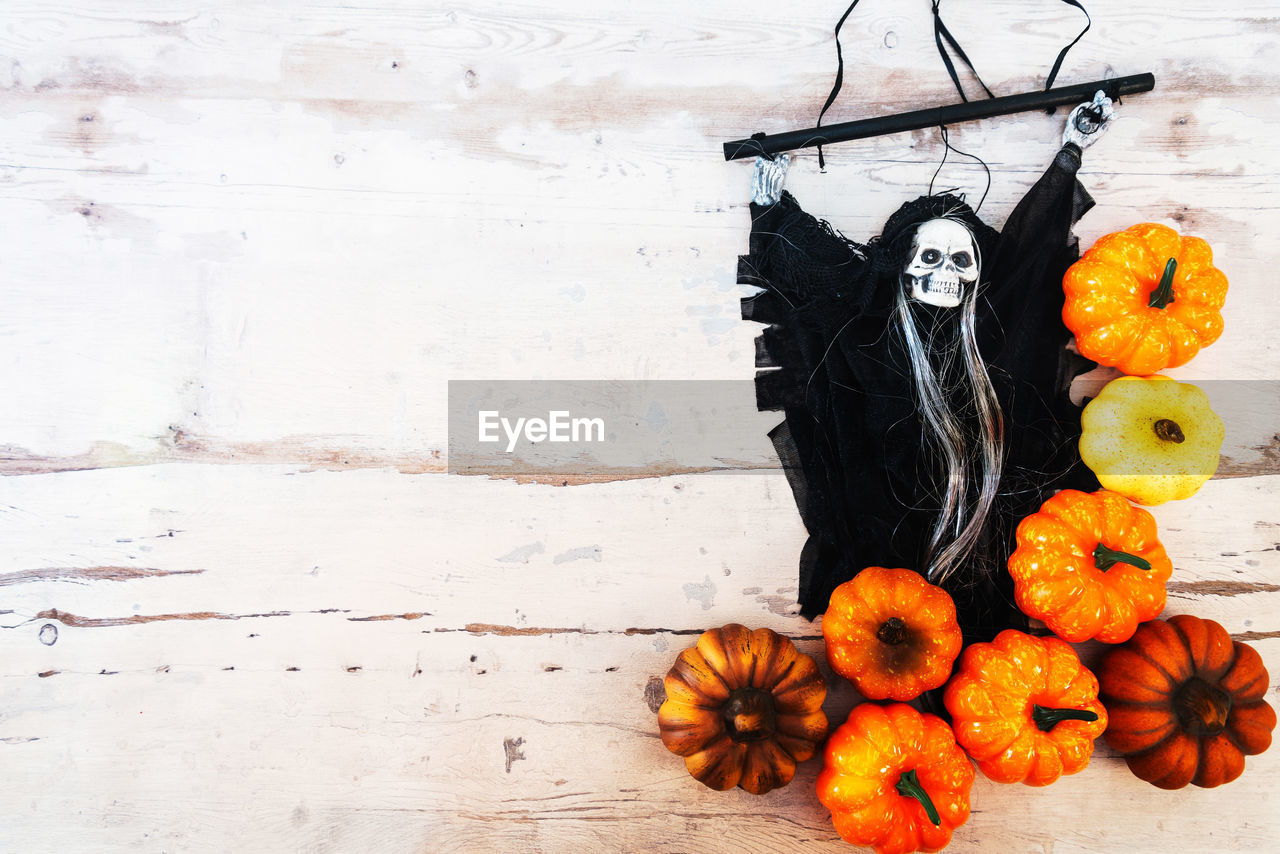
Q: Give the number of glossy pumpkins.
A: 4